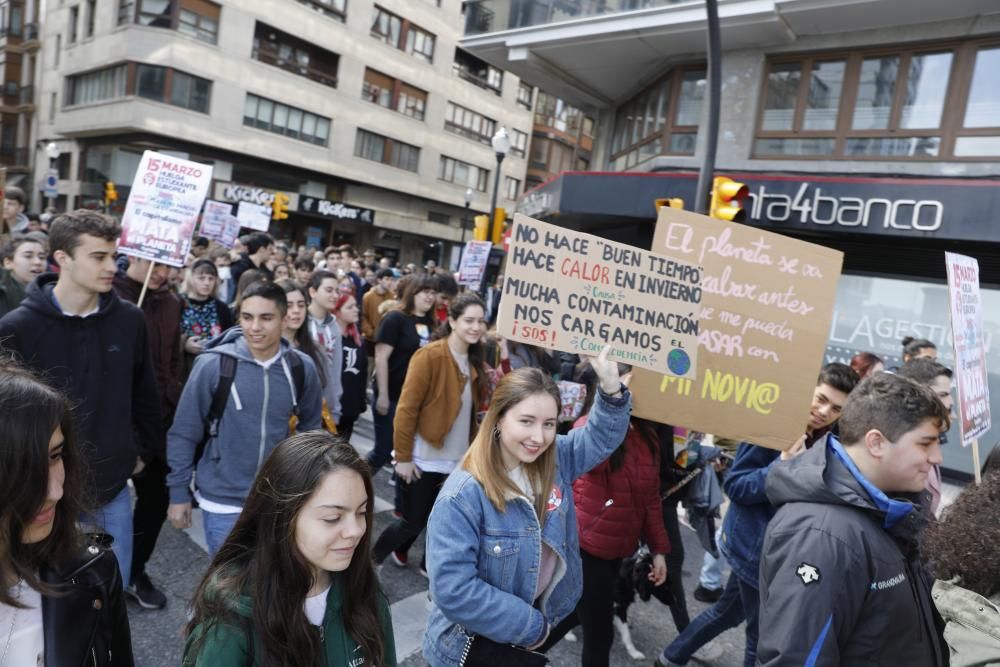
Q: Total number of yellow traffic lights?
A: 6